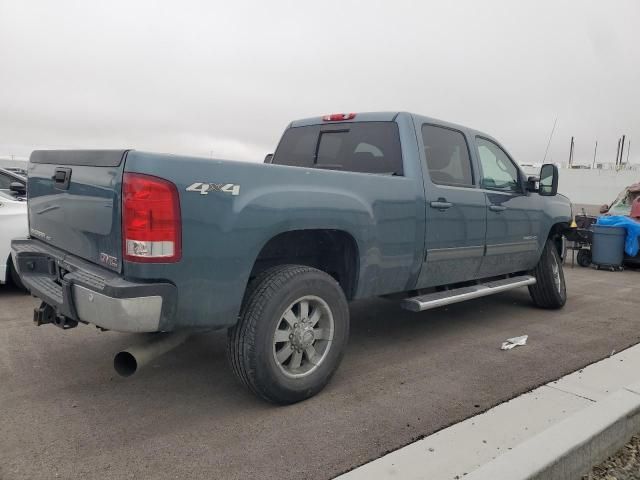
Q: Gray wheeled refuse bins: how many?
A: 1